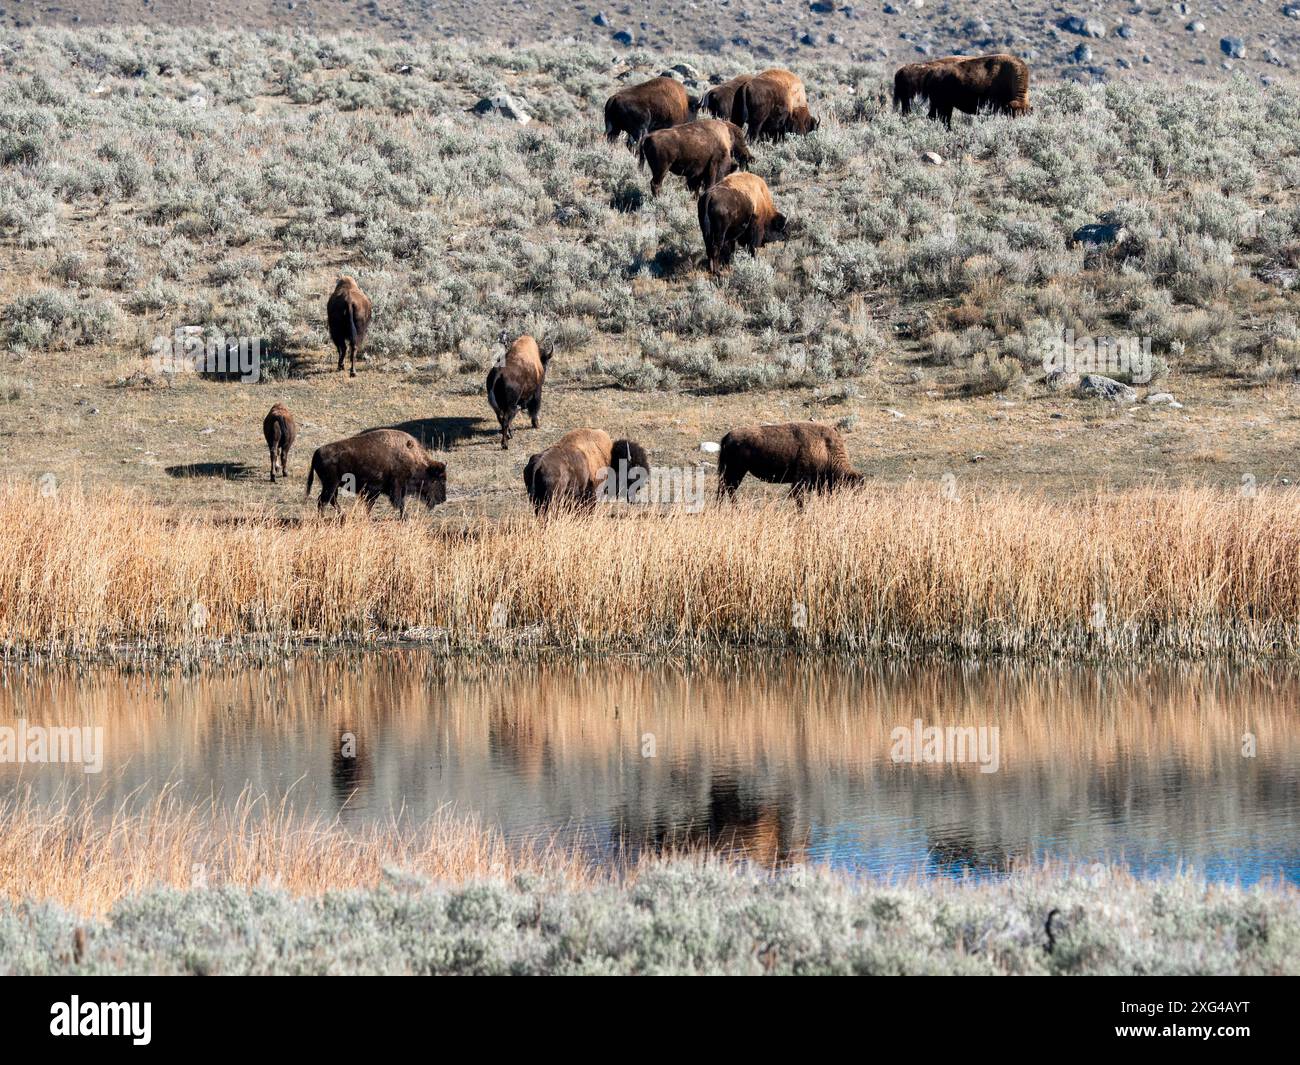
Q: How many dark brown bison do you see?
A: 13